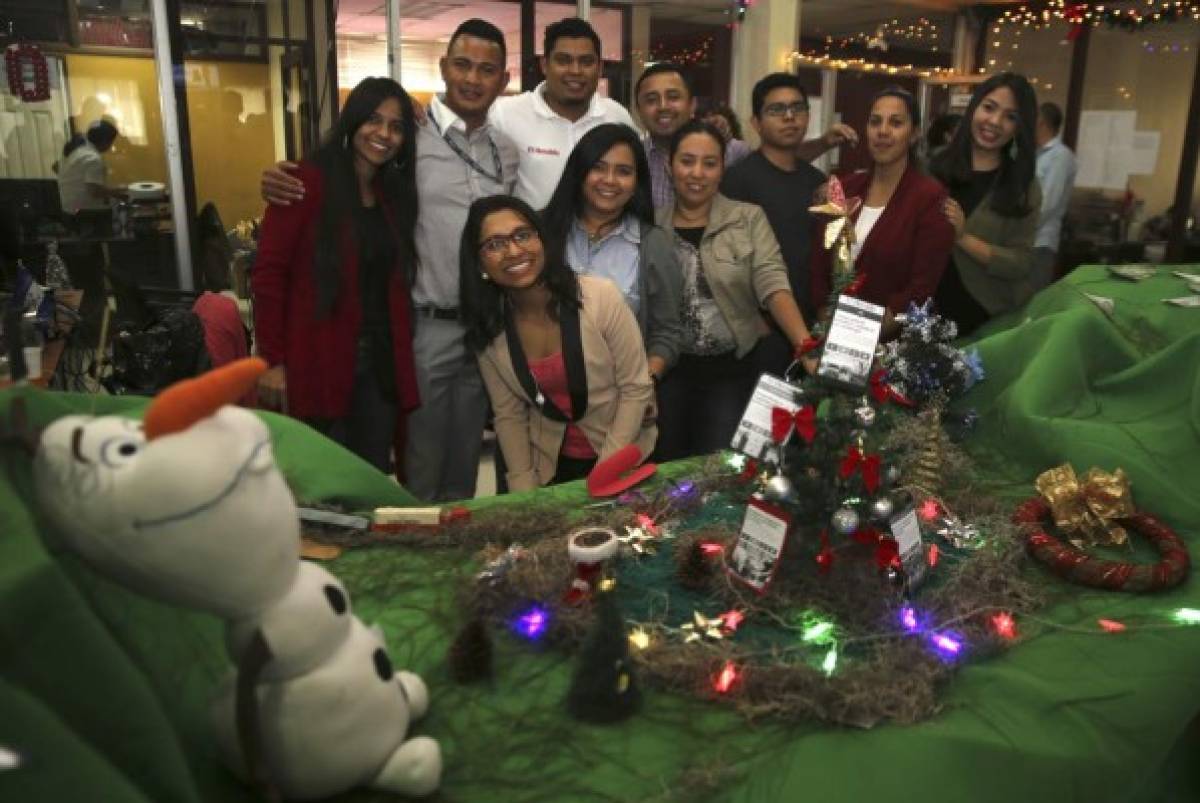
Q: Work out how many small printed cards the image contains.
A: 4